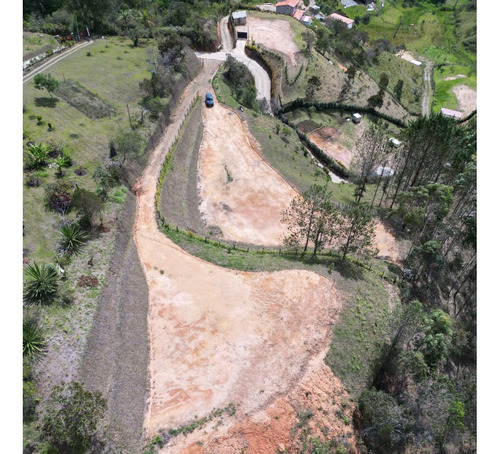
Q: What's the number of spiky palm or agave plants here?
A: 3